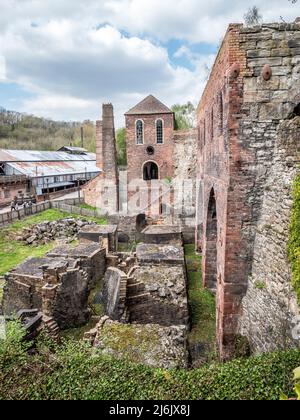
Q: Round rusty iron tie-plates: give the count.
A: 2